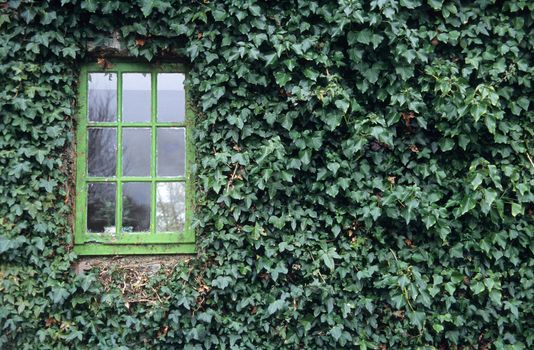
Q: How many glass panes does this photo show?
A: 9